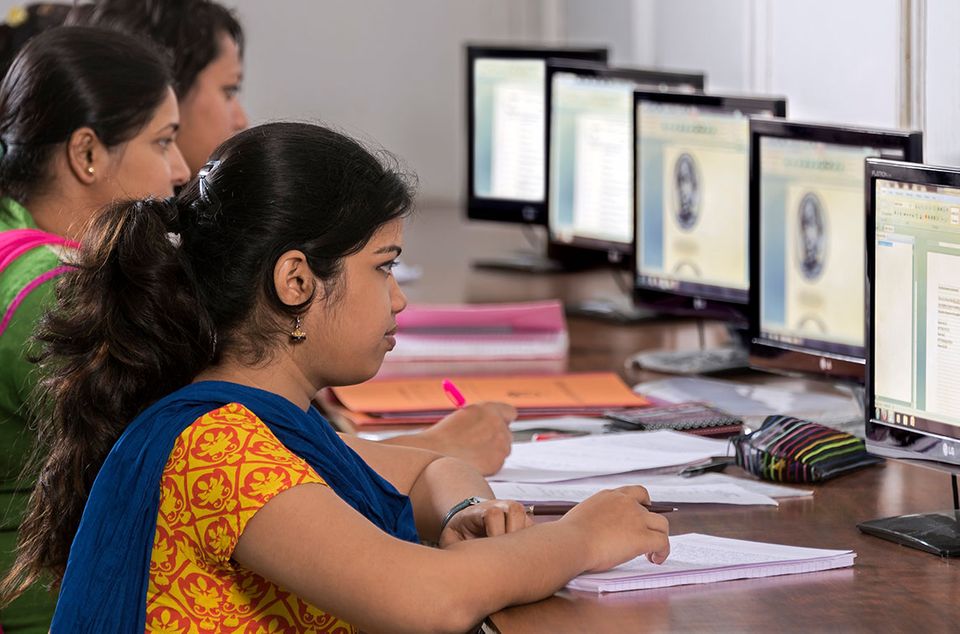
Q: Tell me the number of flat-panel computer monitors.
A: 5